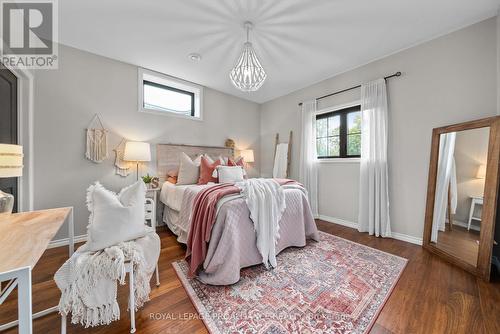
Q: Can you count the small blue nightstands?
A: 0